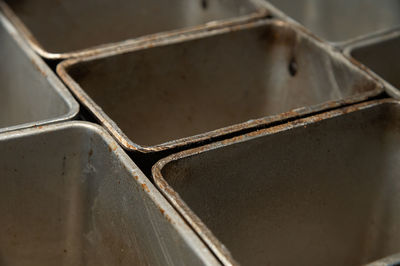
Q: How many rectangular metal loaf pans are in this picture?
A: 7